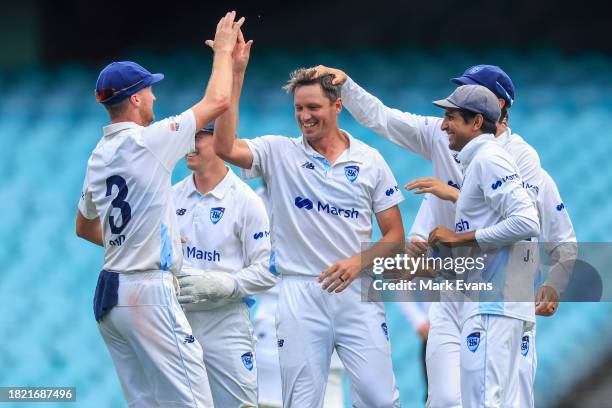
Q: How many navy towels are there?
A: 1